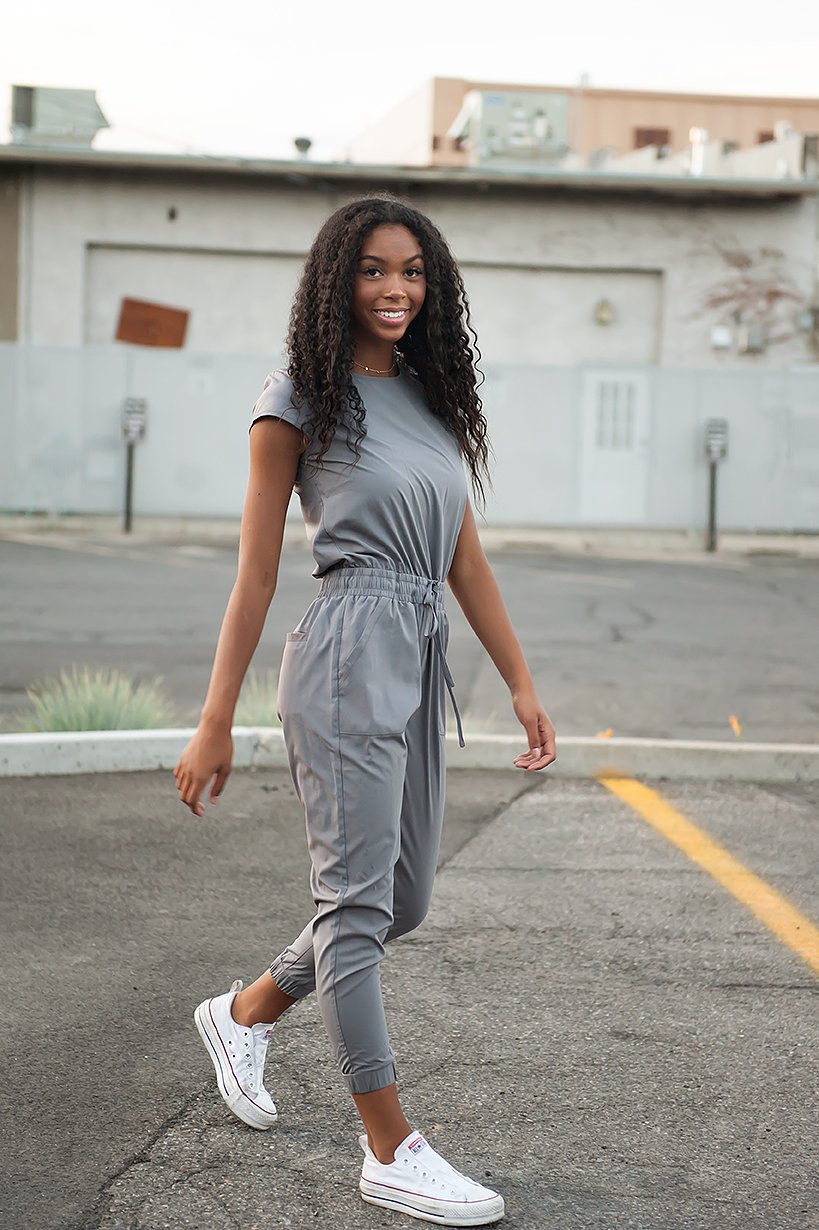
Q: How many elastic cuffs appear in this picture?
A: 2